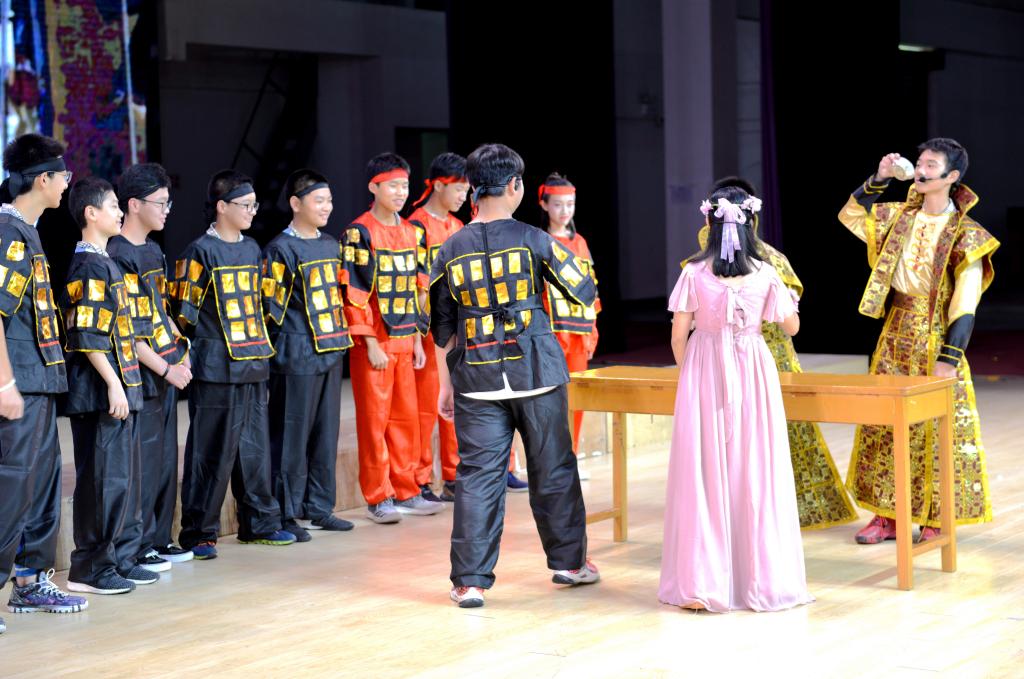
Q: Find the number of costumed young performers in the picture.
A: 12